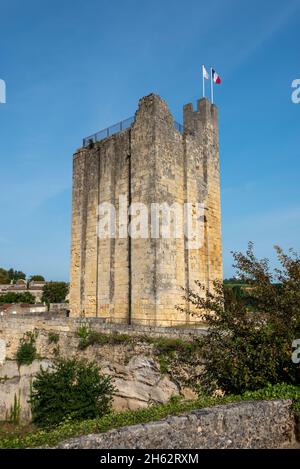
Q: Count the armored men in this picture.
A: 0